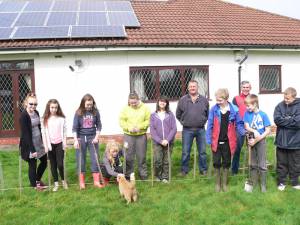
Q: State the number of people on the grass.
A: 11